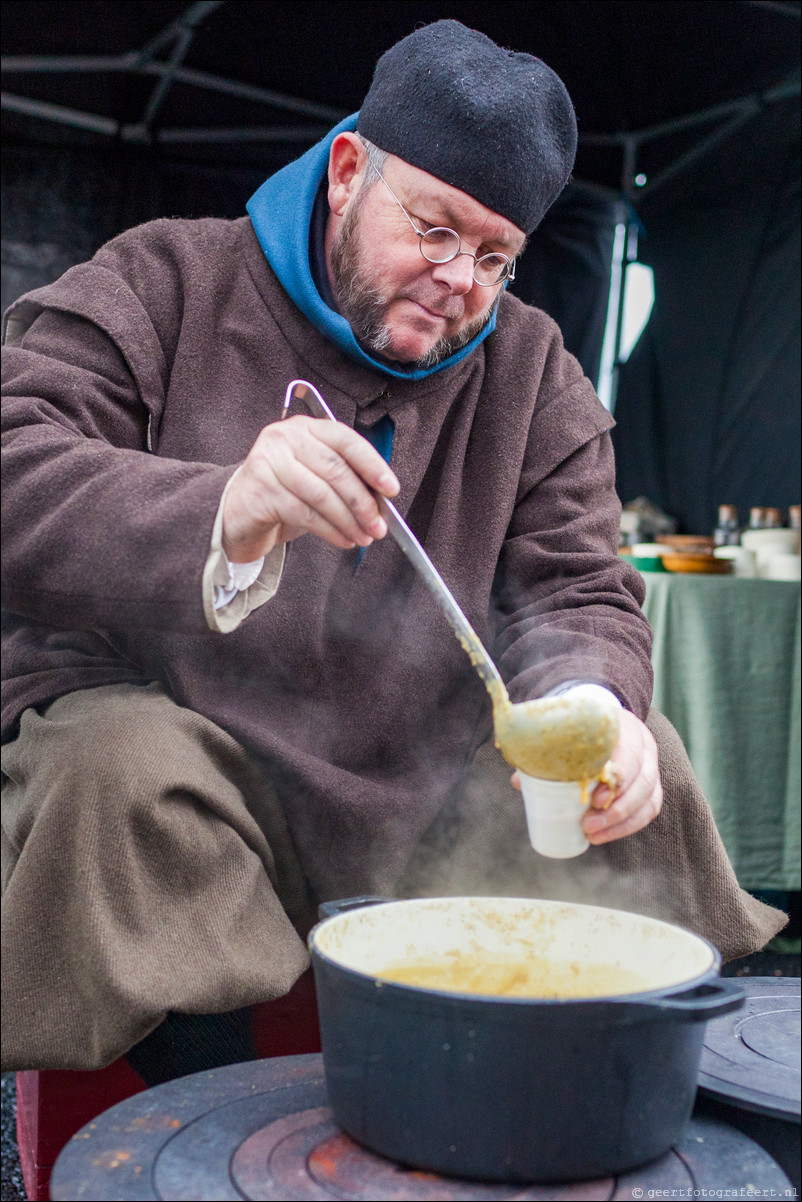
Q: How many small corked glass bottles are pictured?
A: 4